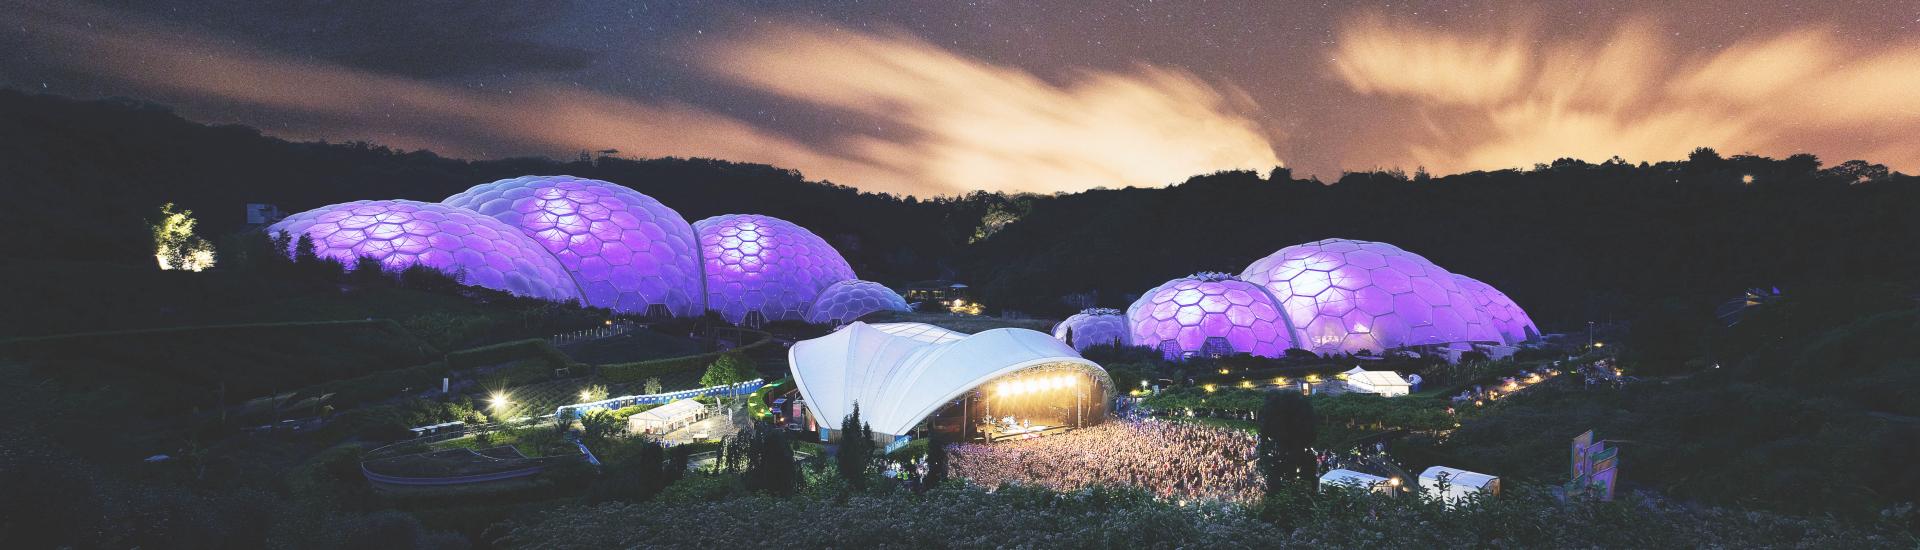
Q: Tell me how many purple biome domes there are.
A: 8